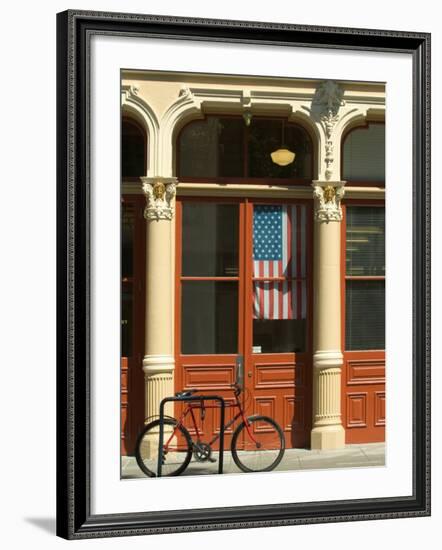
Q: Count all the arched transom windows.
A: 3